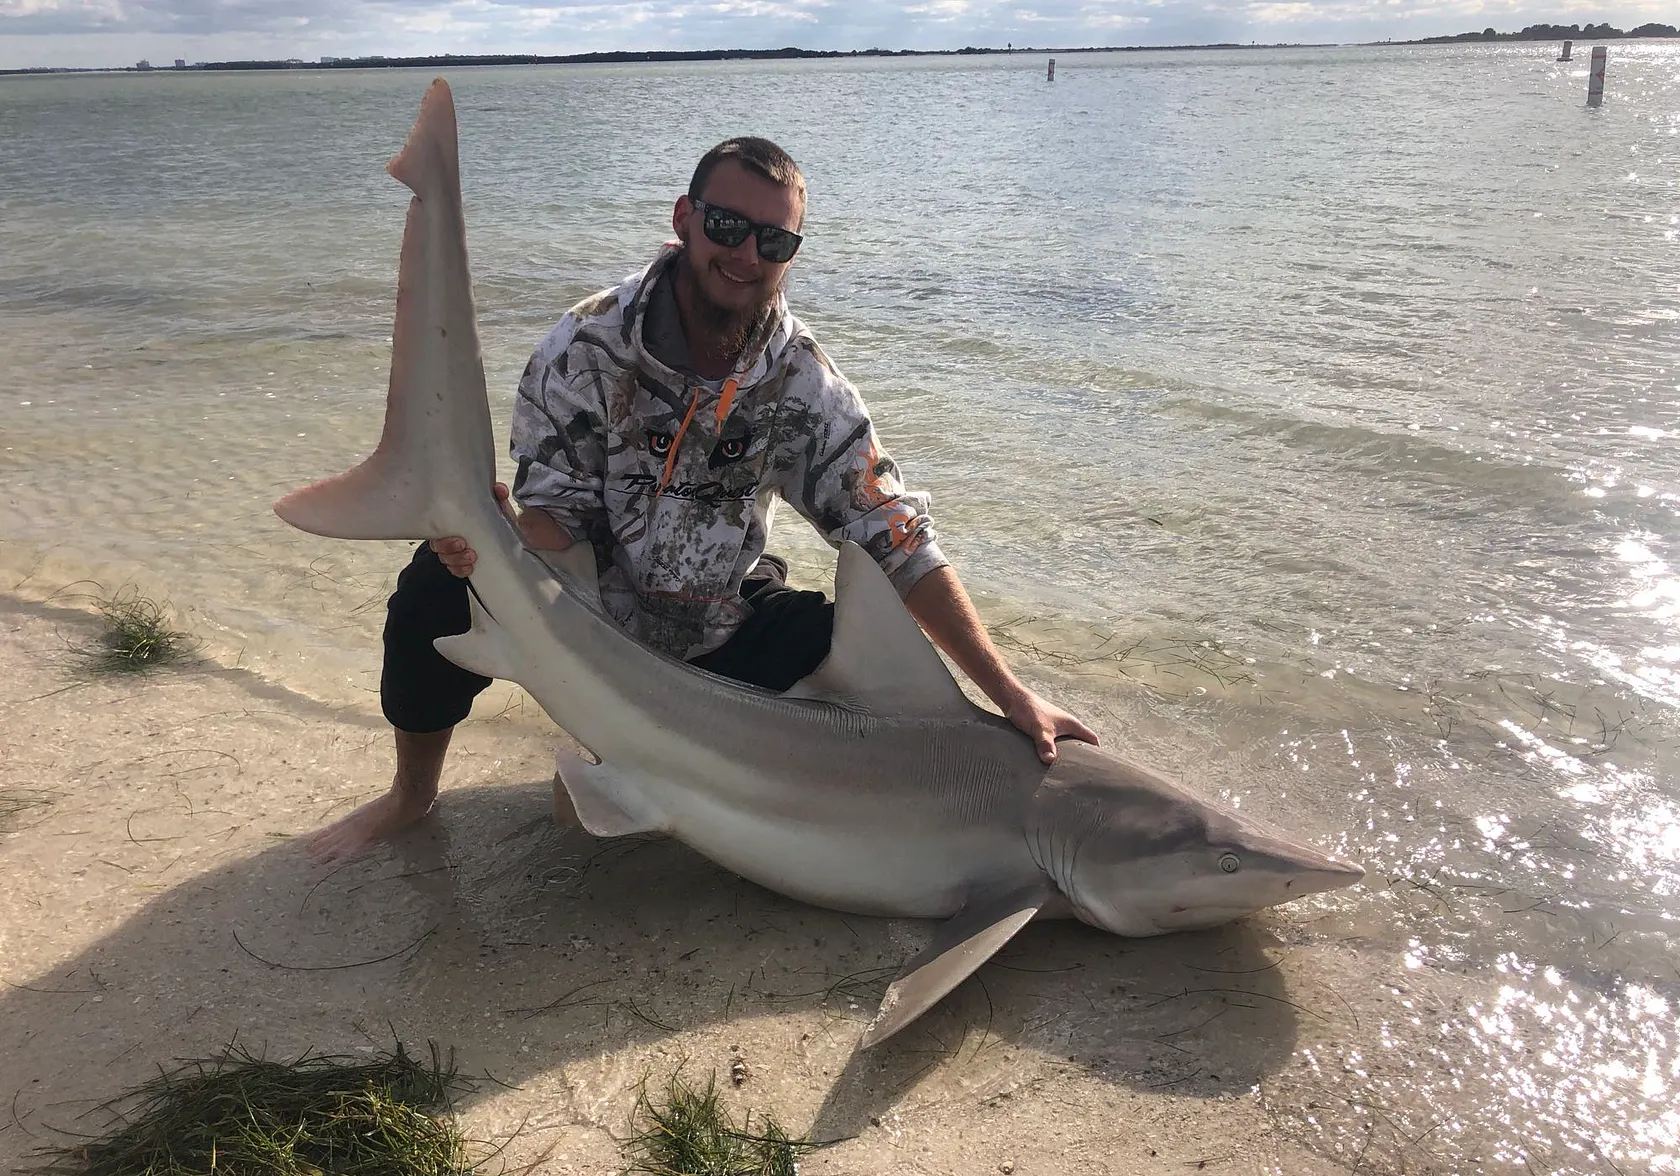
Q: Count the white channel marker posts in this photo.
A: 3